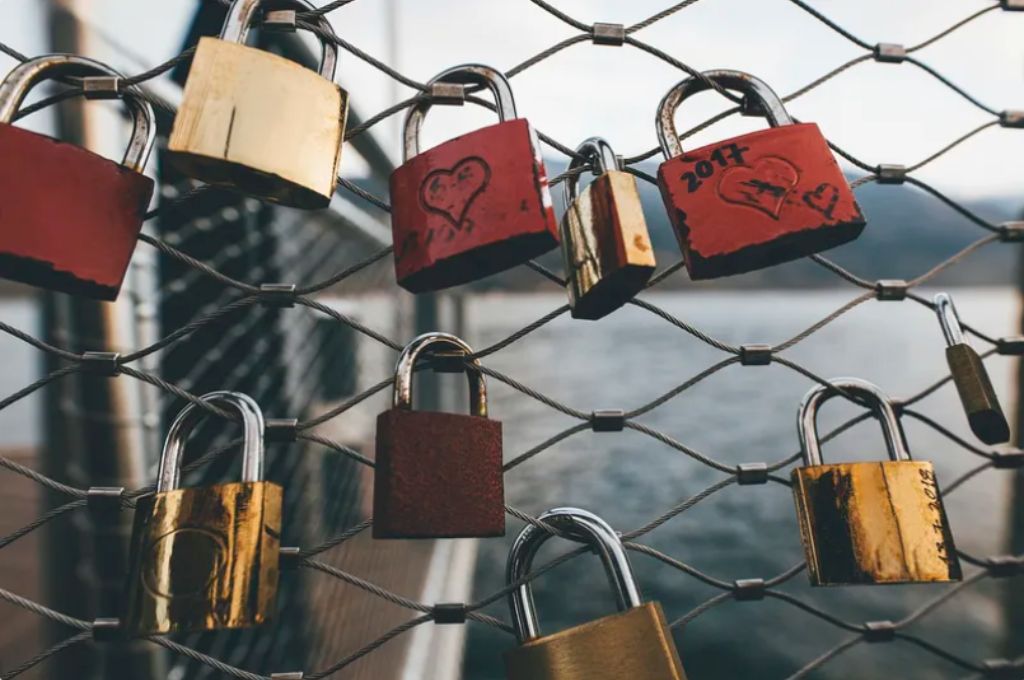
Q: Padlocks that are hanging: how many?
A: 10